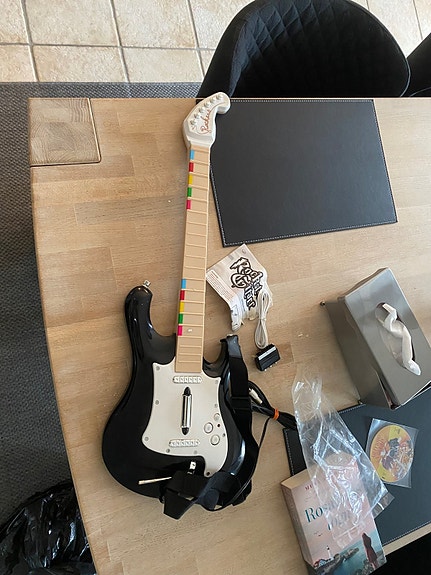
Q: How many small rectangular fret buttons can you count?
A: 10